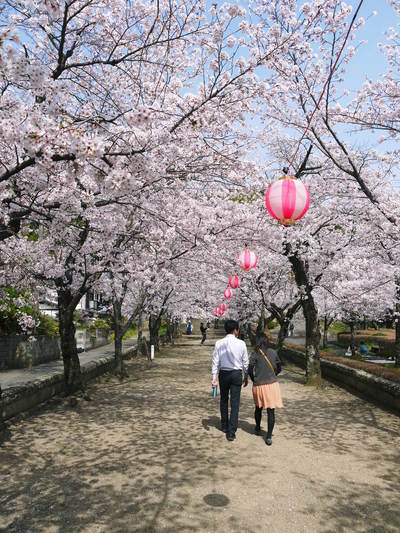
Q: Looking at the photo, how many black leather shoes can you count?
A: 4